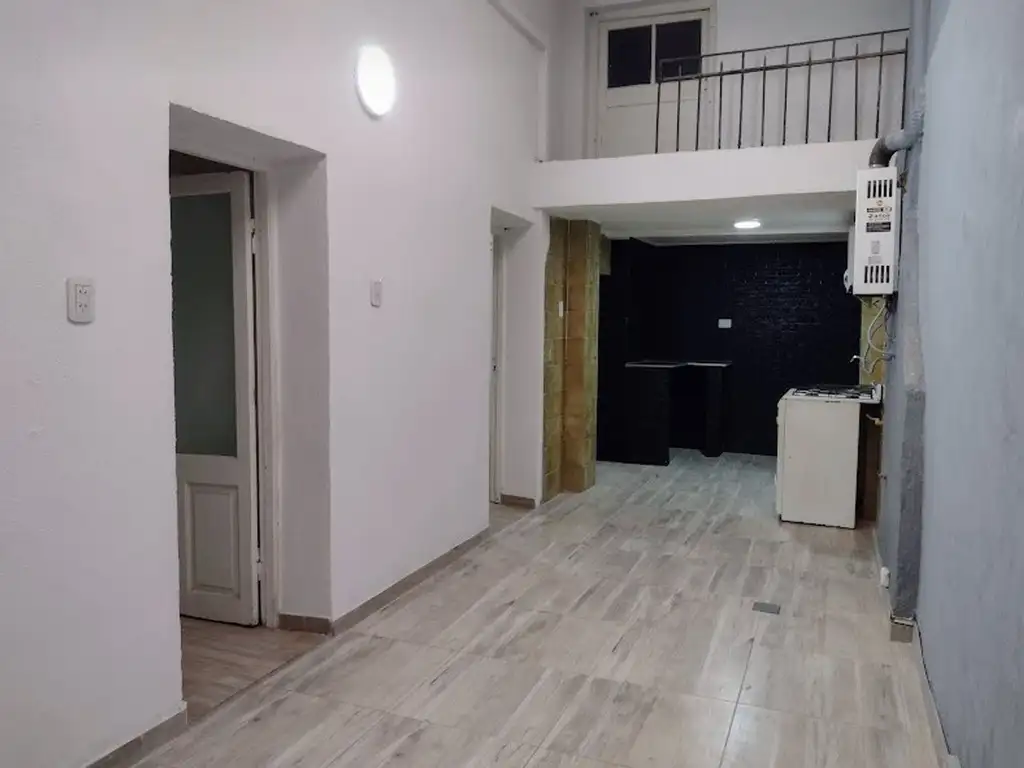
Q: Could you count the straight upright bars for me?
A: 12